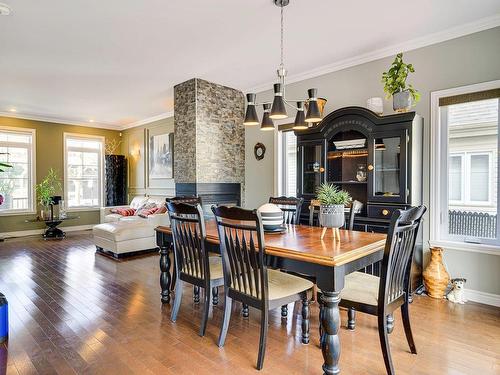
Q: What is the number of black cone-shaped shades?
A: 5